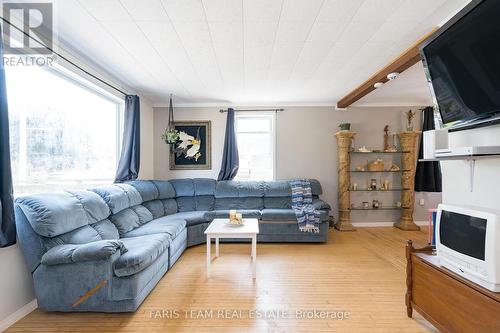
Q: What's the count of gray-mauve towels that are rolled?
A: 0